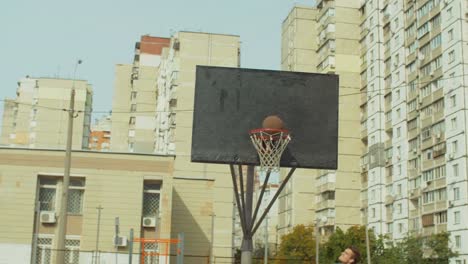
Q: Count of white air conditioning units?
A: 3